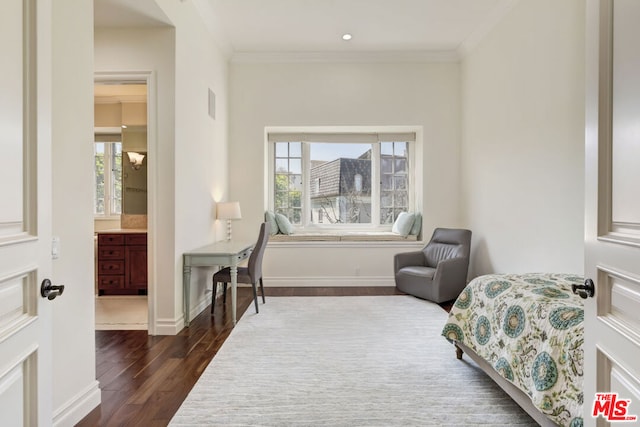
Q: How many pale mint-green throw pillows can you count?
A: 4